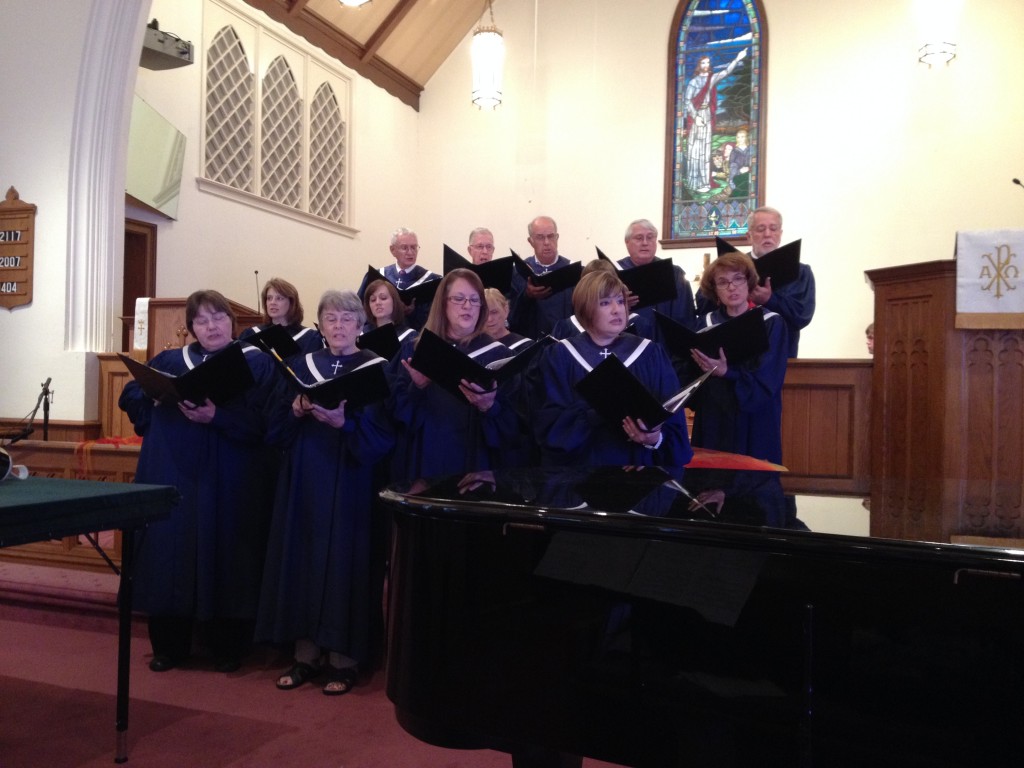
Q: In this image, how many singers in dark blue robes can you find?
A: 14